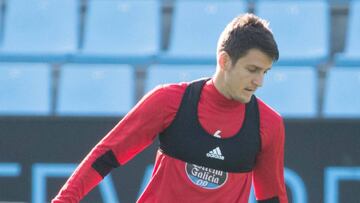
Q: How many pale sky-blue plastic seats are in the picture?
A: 10